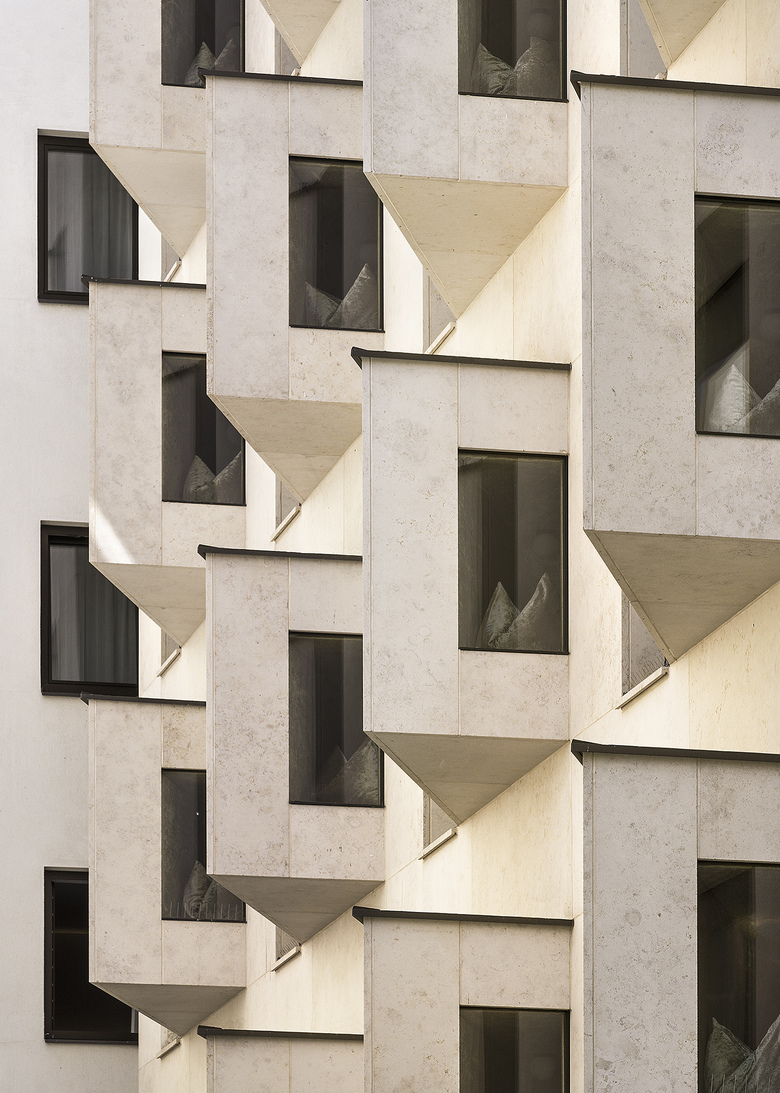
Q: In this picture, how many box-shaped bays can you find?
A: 11